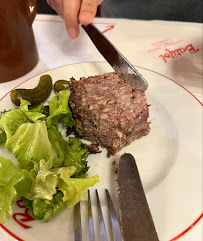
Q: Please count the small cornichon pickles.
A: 2